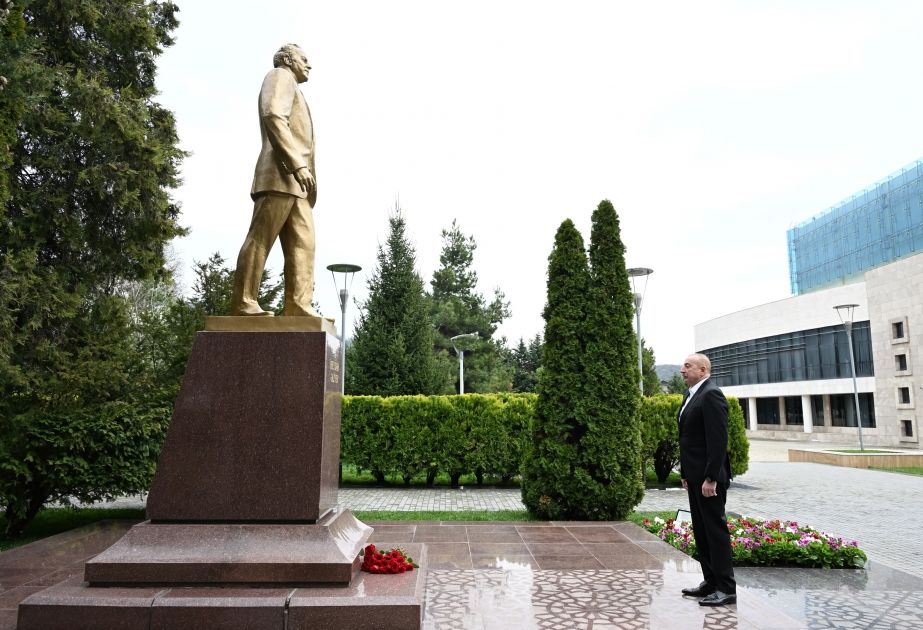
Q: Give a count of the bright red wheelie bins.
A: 0